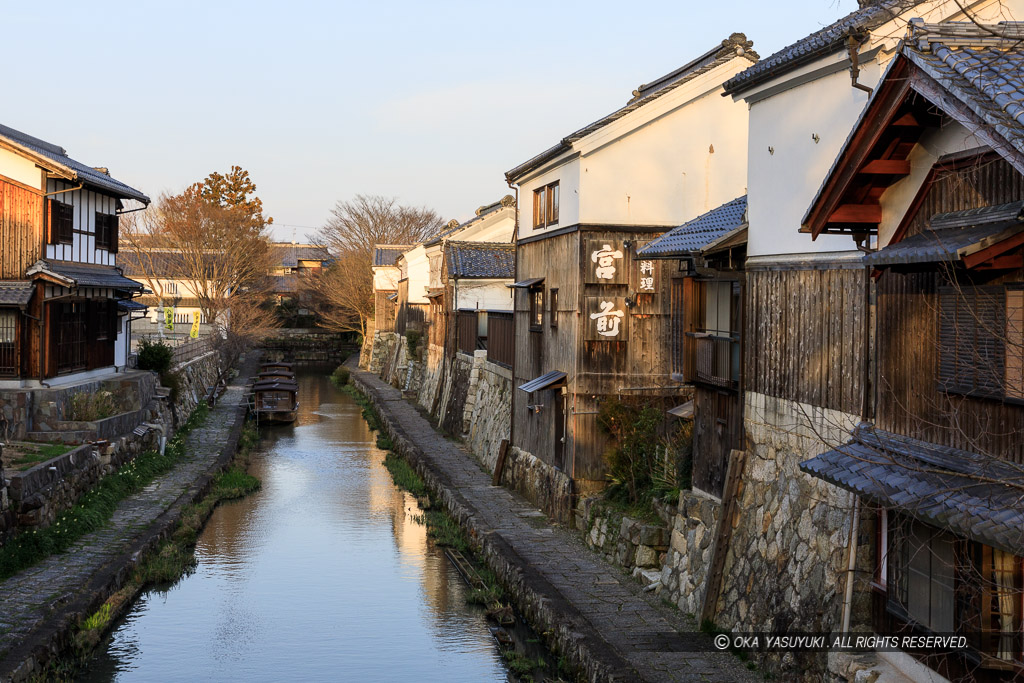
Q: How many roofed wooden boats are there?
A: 4